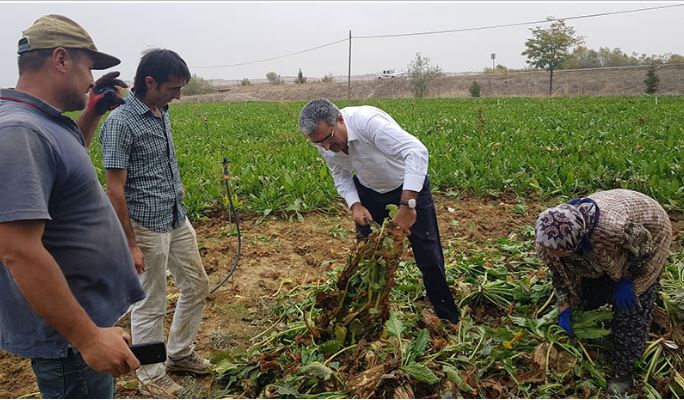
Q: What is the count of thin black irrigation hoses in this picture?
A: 1